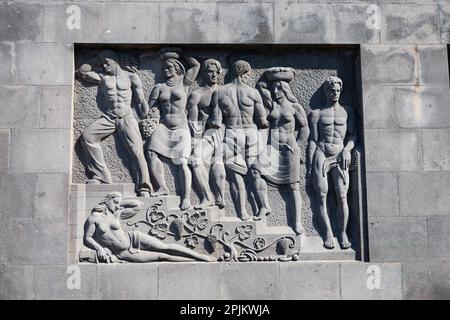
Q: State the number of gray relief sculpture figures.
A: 7